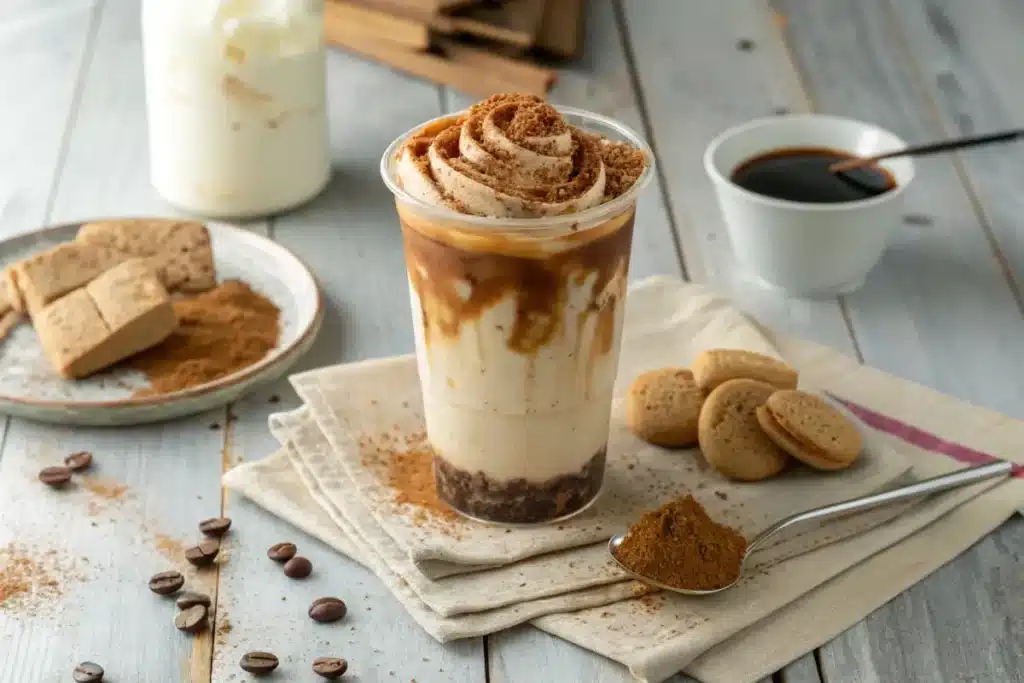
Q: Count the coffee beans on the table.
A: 13